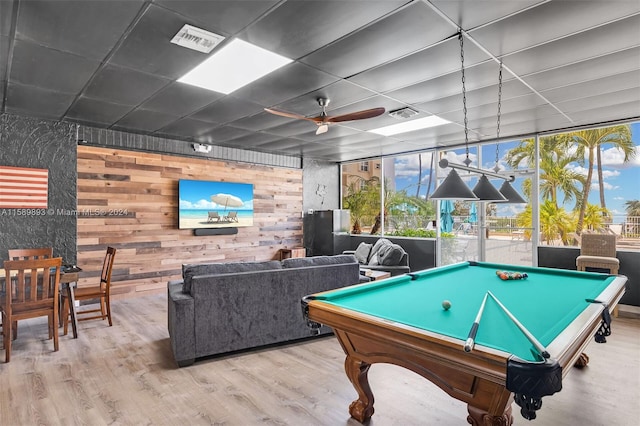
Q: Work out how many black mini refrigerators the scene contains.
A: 1